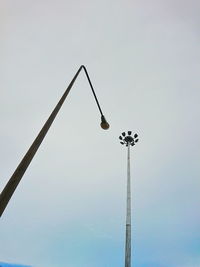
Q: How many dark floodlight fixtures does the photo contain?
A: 8